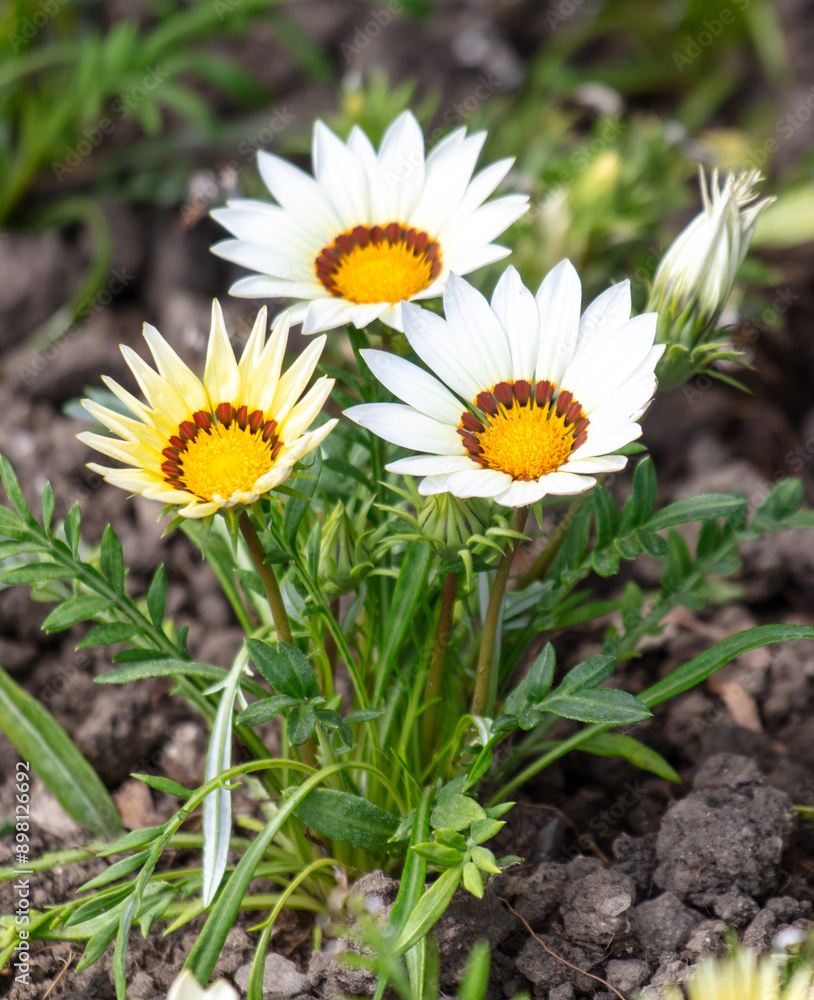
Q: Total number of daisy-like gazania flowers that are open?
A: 3